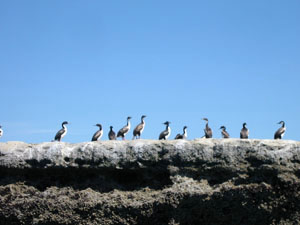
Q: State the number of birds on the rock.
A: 12